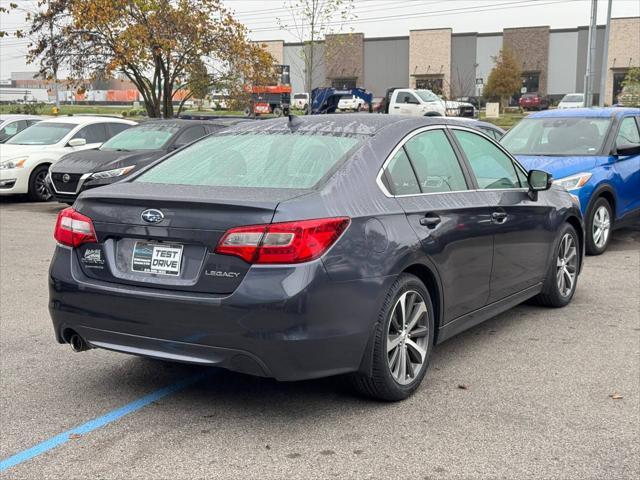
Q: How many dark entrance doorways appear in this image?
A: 4